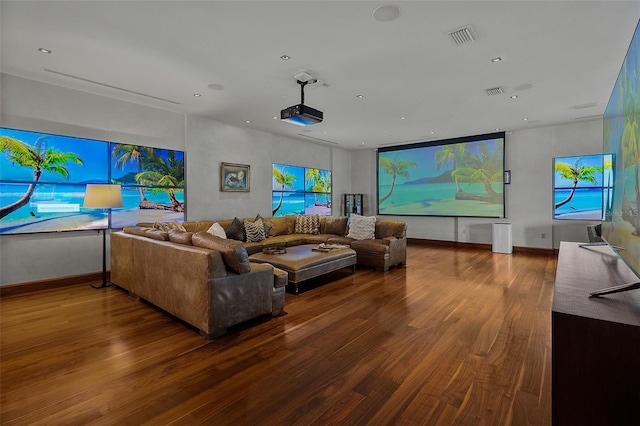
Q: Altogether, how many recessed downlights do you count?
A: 14